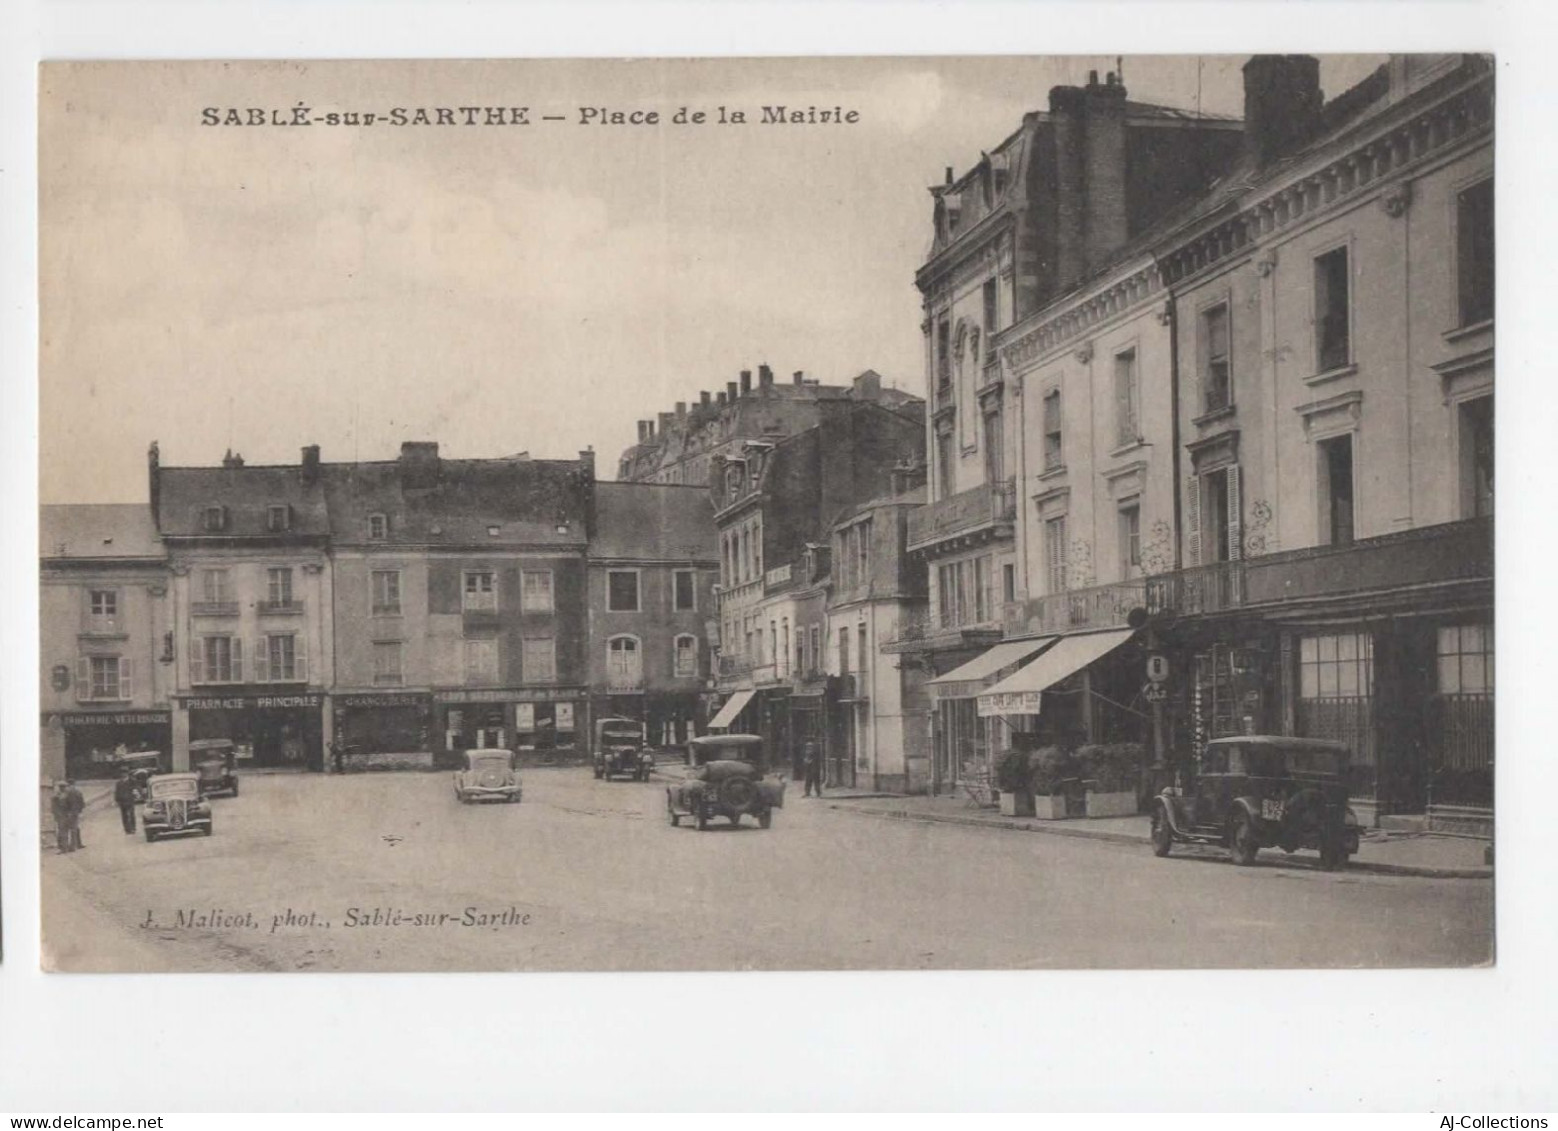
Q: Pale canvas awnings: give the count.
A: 3